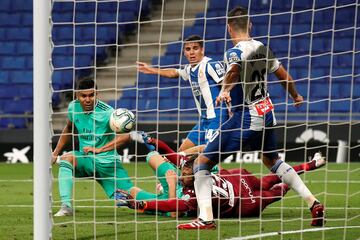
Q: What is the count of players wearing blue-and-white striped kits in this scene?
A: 2